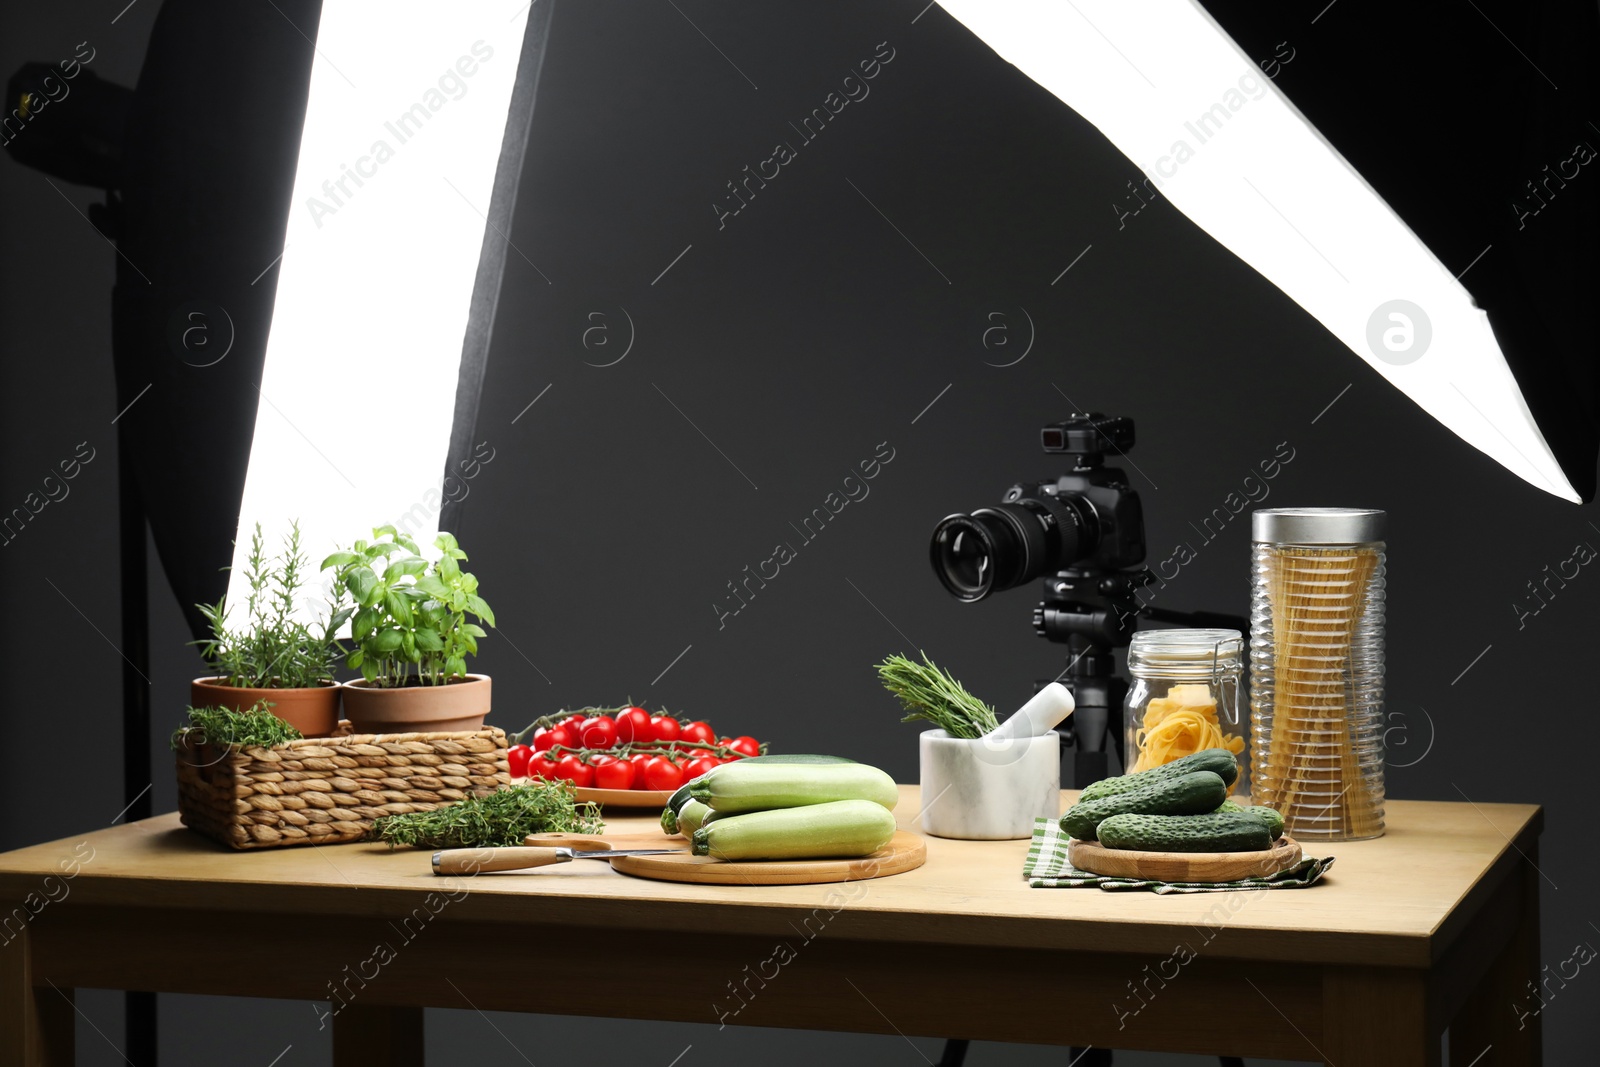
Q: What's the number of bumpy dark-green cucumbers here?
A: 5